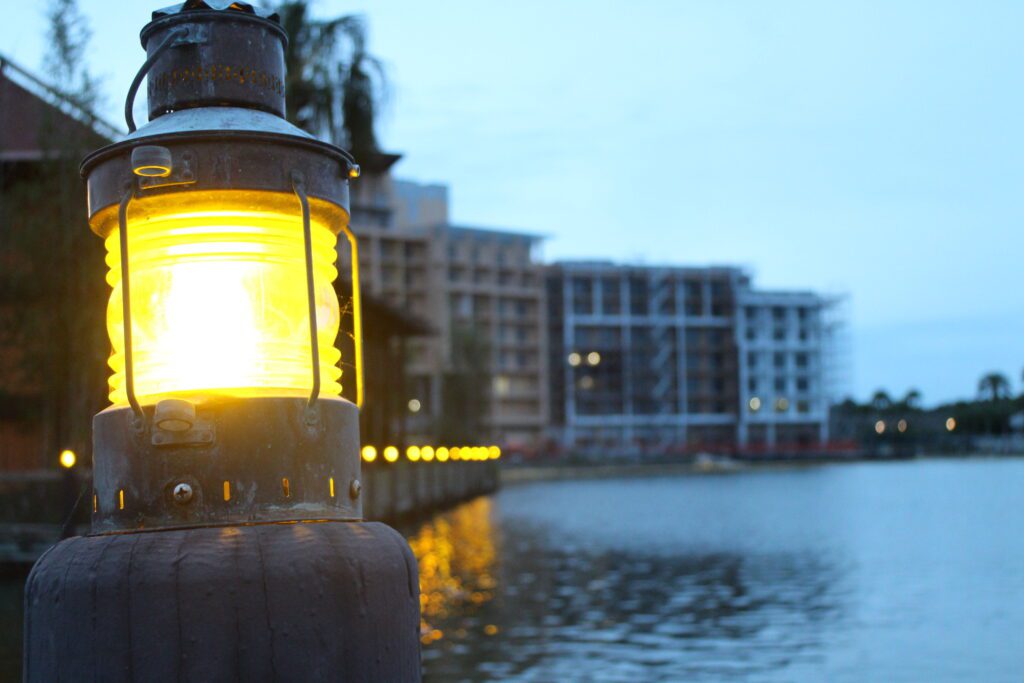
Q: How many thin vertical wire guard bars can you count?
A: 3